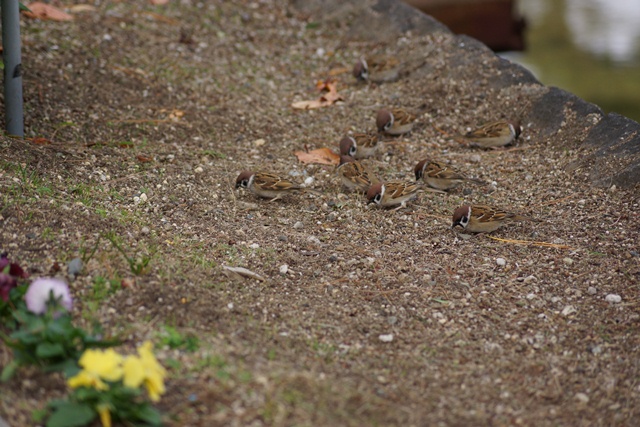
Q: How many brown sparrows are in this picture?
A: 9